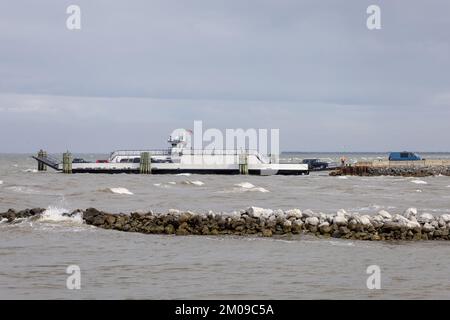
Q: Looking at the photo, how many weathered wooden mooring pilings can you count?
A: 4